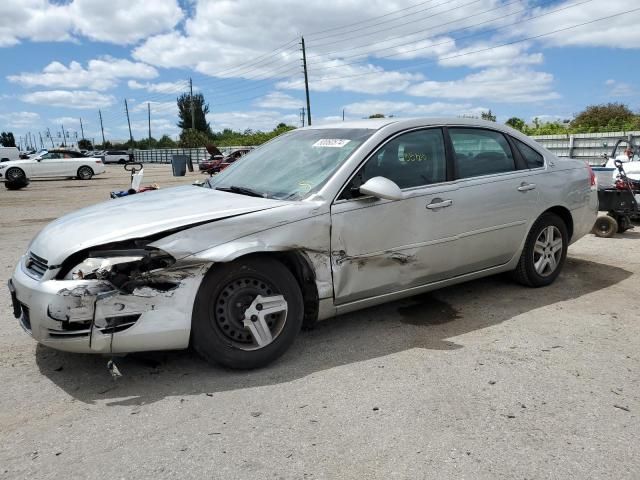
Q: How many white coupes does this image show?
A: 1